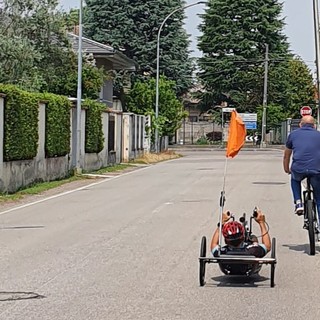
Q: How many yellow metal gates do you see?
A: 0